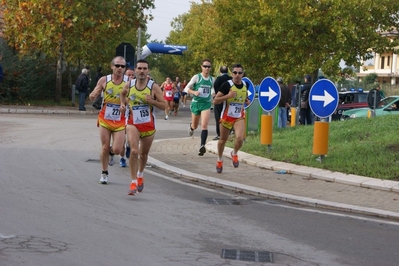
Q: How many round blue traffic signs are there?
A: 3